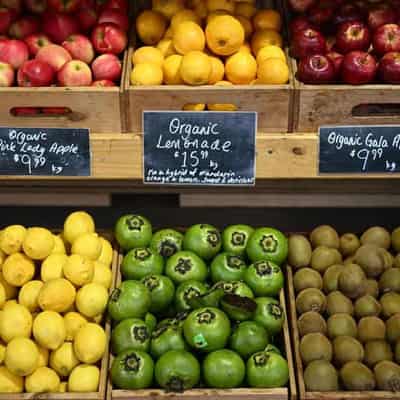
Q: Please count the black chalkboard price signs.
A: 3